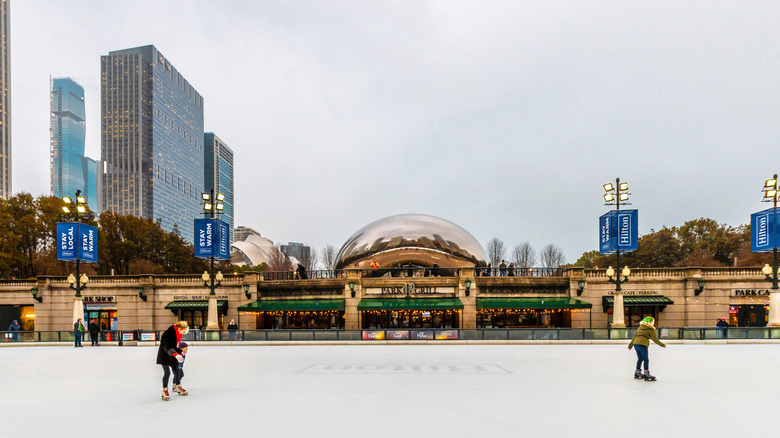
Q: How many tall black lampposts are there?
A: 4